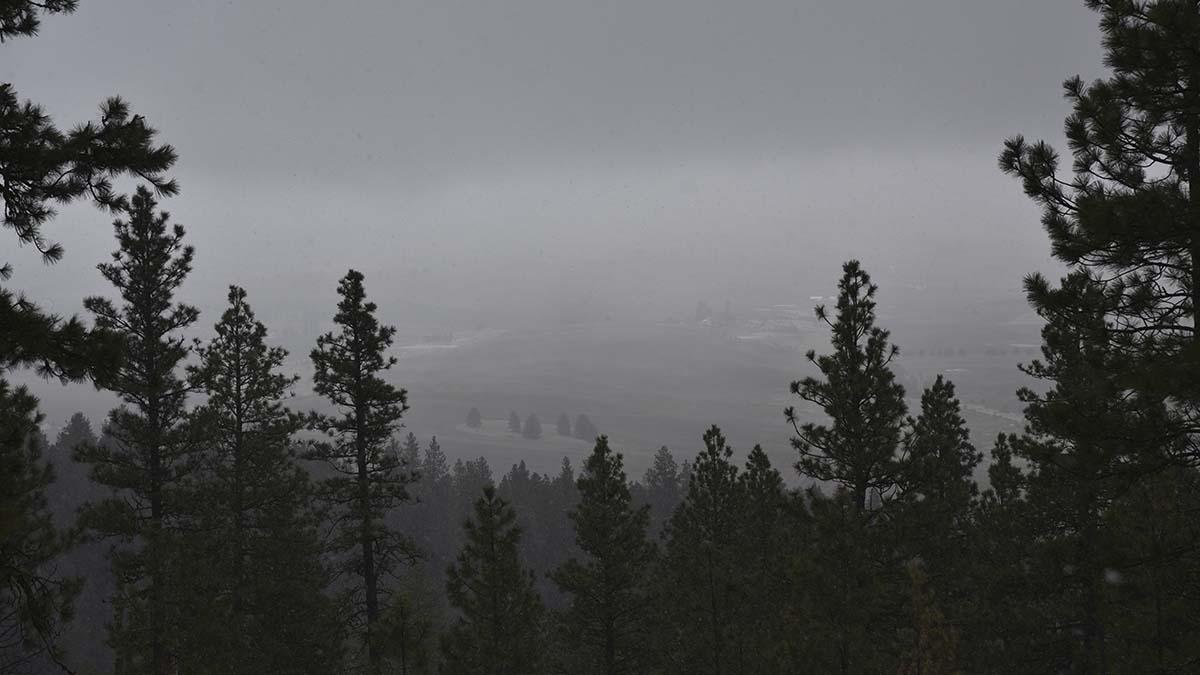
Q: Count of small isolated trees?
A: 5